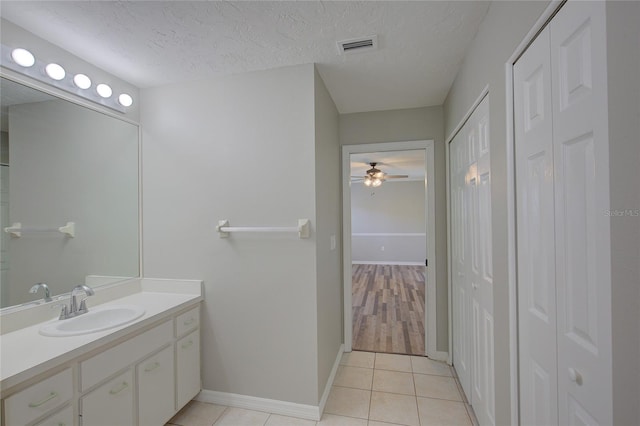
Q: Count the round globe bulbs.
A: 5